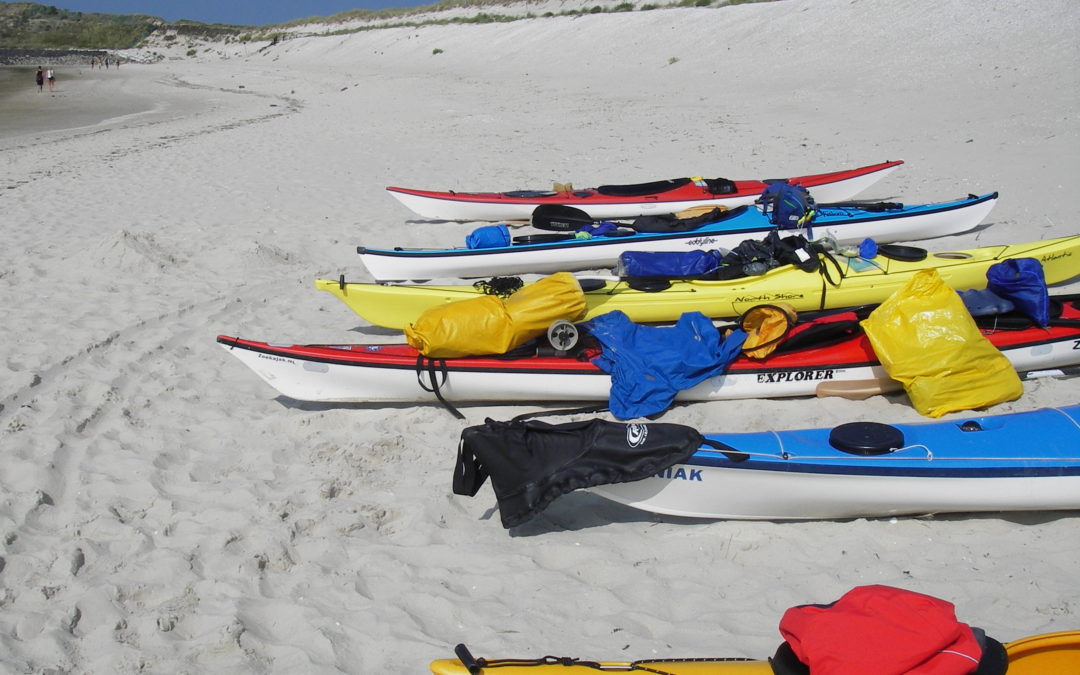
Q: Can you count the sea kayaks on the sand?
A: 6